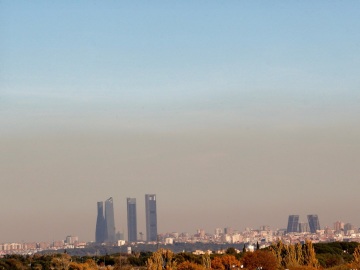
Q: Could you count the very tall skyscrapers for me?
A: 4